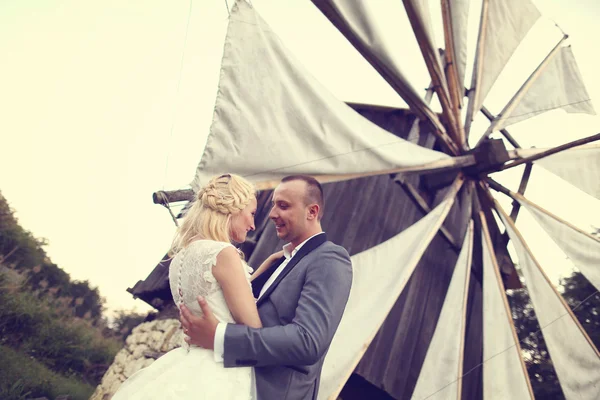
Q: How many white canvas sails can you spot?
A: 12